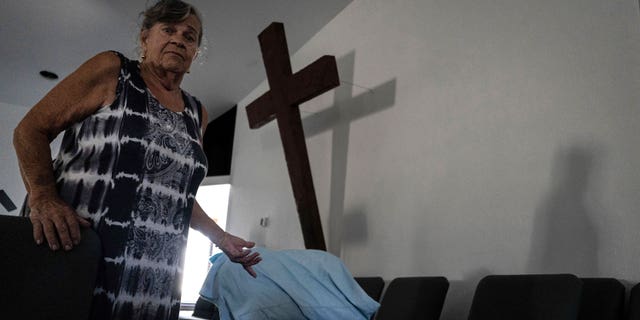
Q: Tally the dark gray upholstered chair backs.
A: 6